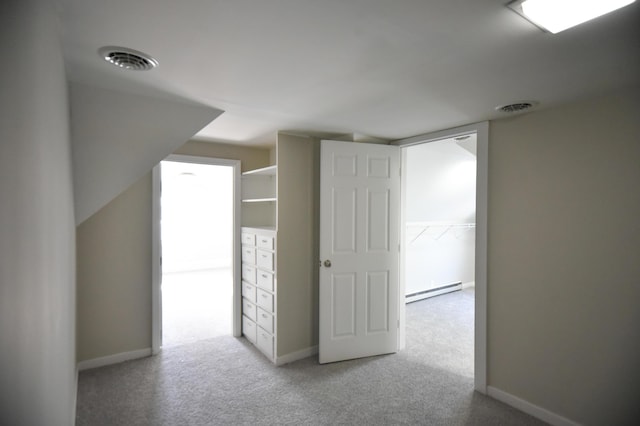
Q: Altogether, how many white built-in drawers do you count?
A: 12